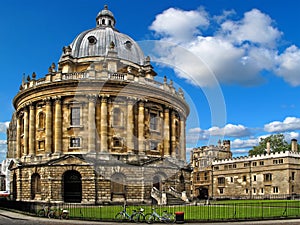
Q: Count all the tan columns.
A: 12